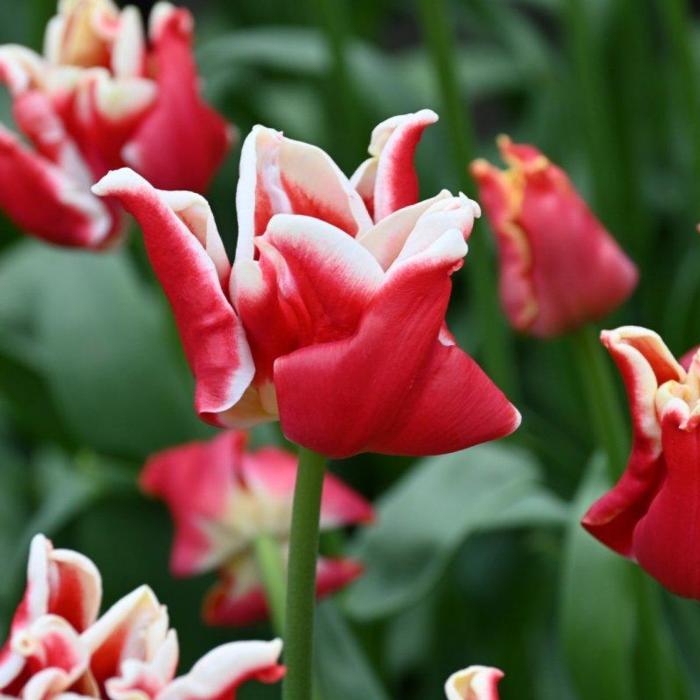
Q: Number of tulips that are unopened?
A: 1